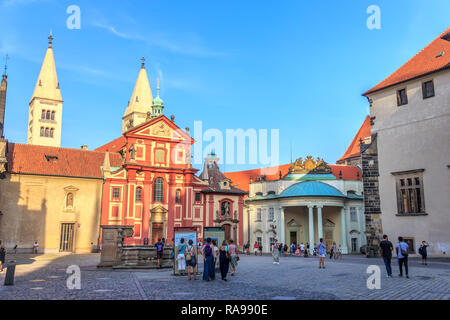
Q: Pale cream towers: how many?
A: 2